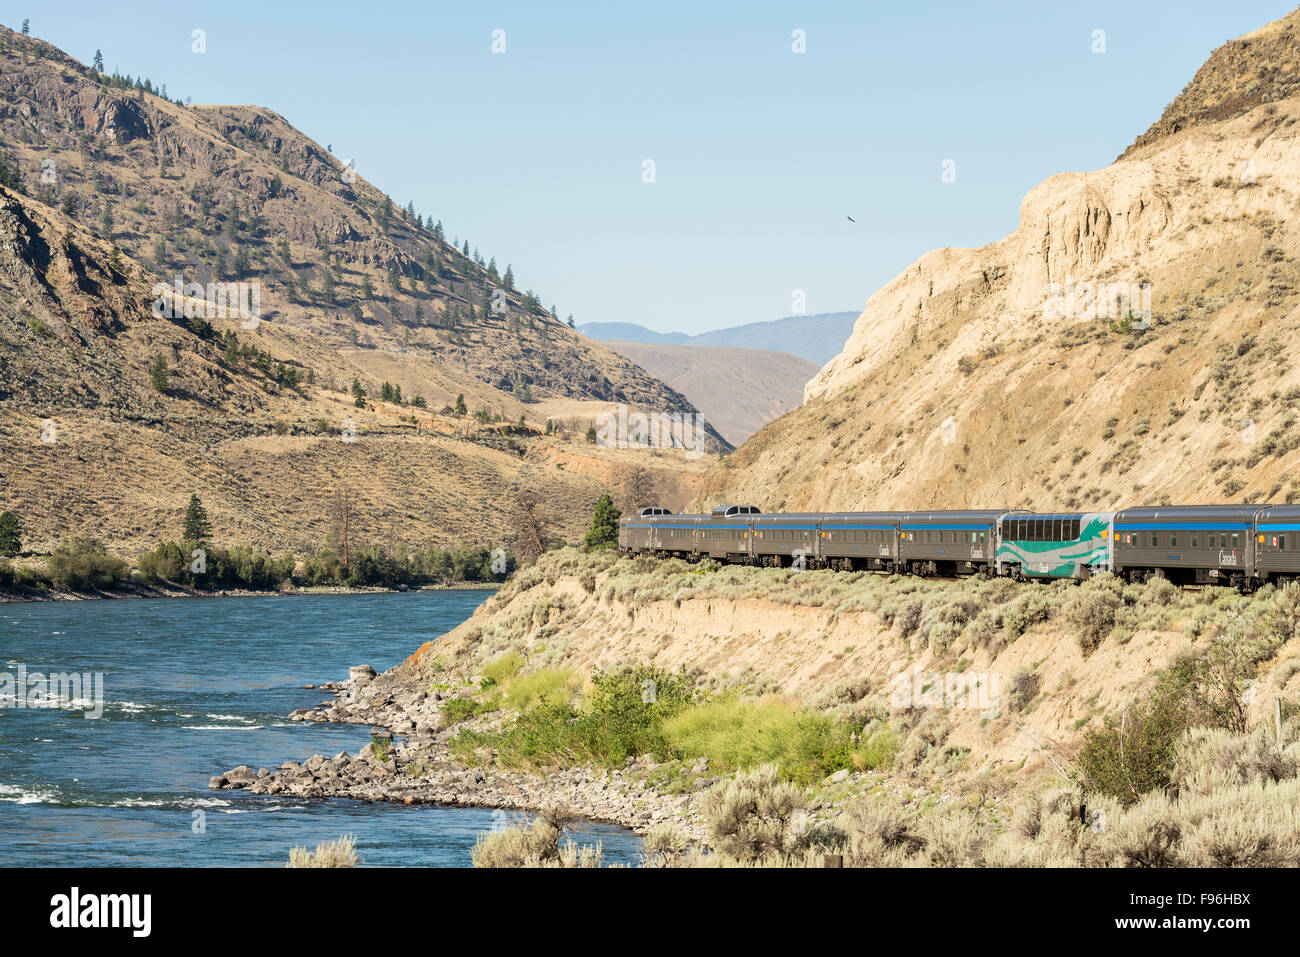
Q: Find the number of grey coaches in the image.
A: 8